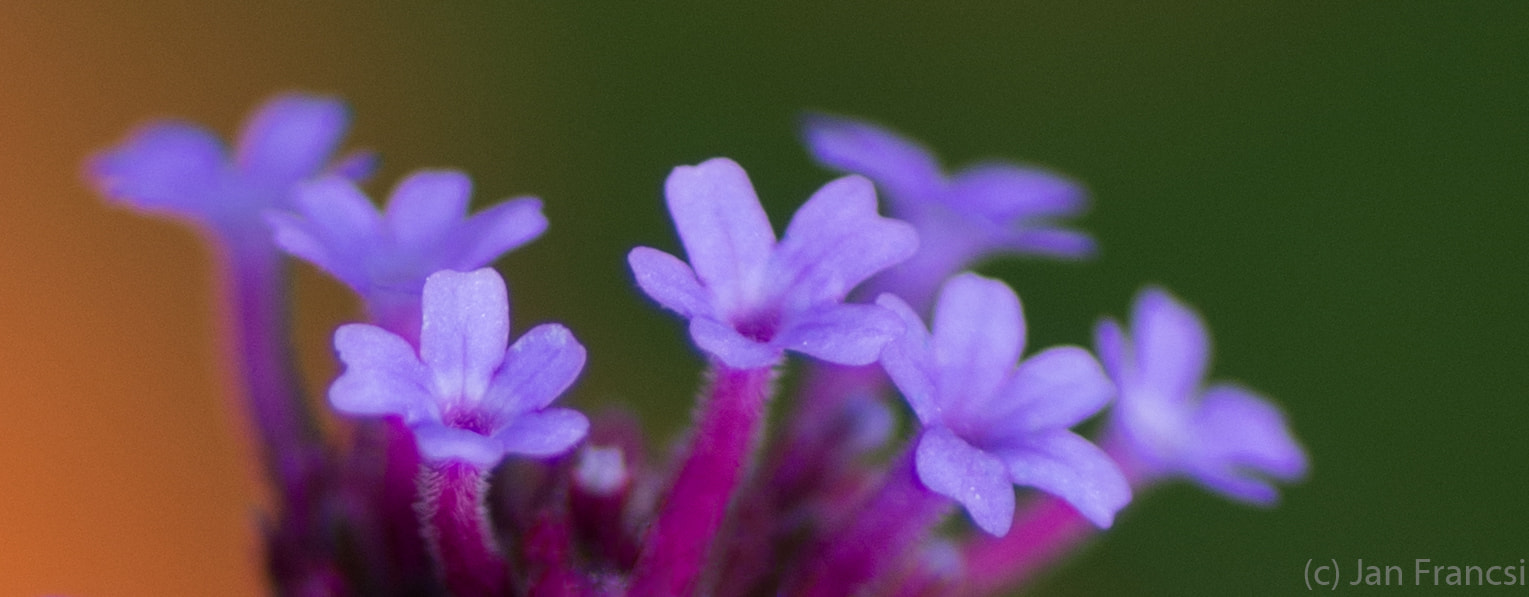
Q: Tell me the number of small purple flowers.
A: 7